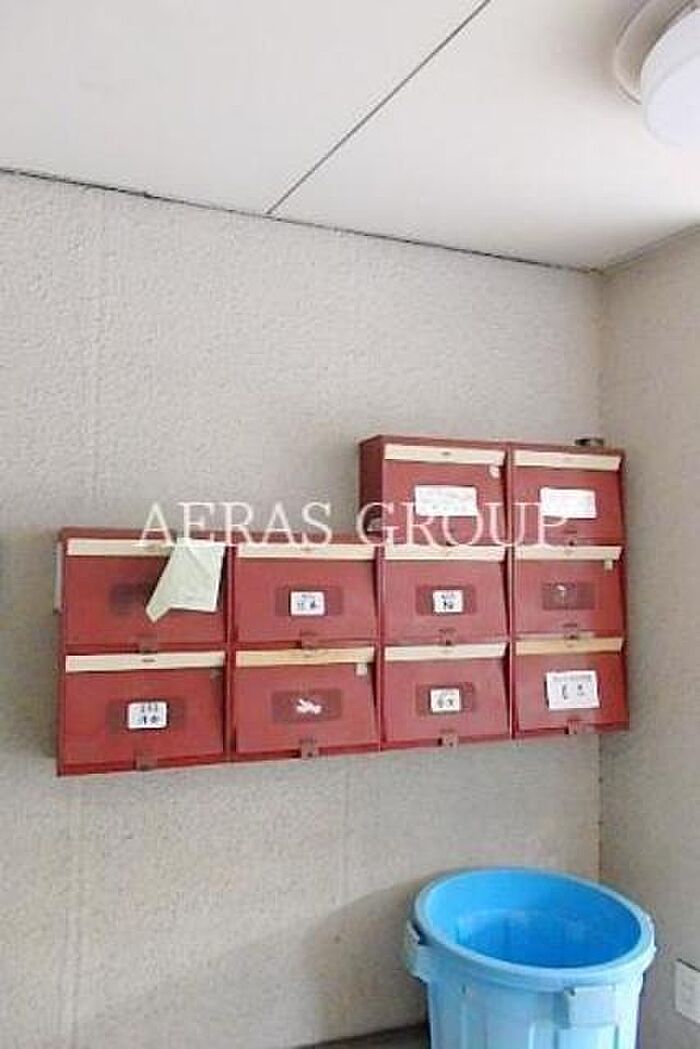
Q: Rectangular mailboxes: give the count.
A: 10